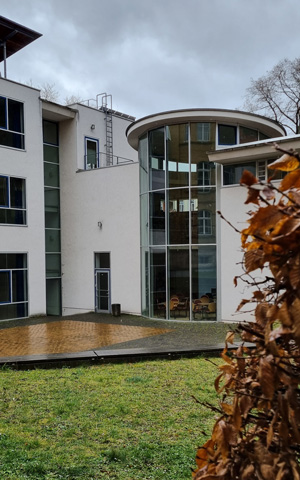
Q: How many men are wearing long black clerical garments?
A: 0